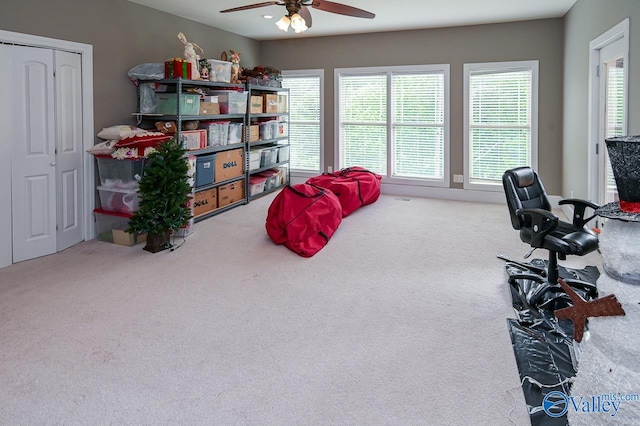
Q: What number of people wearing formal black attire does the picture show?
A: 0